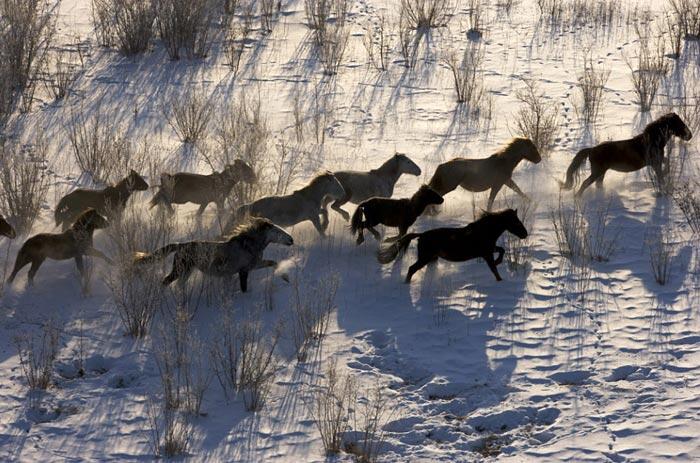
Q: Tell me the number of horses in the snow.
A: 11